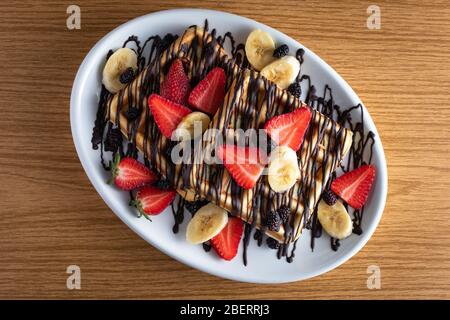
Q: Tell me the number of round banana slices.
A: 7